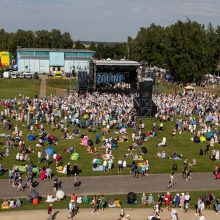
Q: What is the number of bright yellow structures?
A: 1